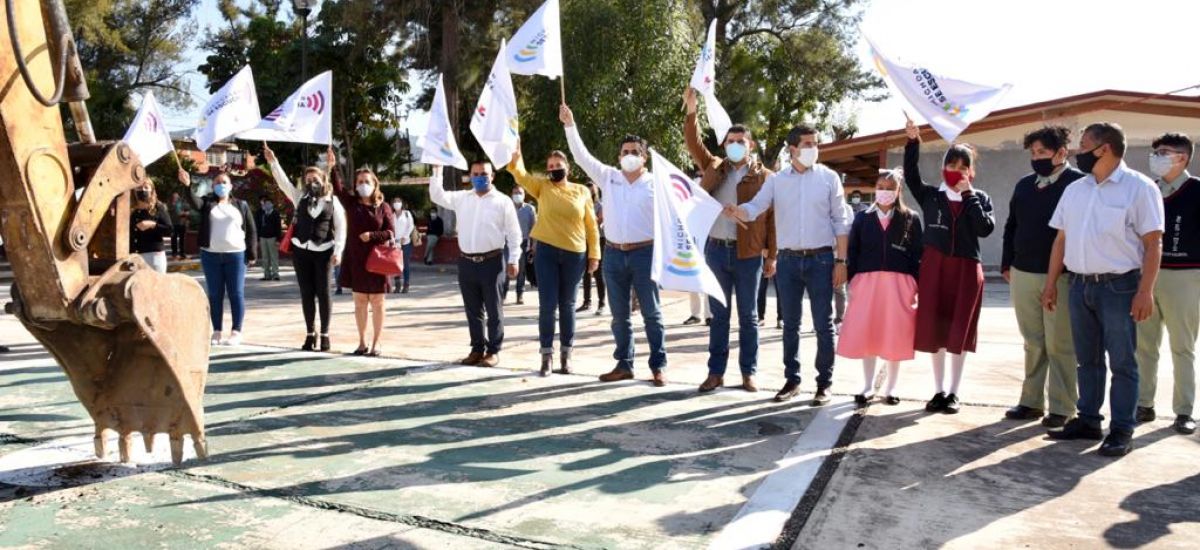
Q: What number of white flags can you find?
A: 9